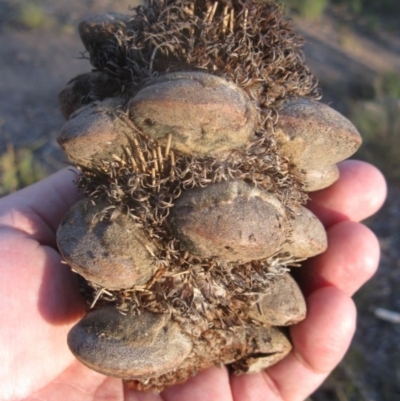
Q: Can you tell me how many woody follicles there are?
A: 12